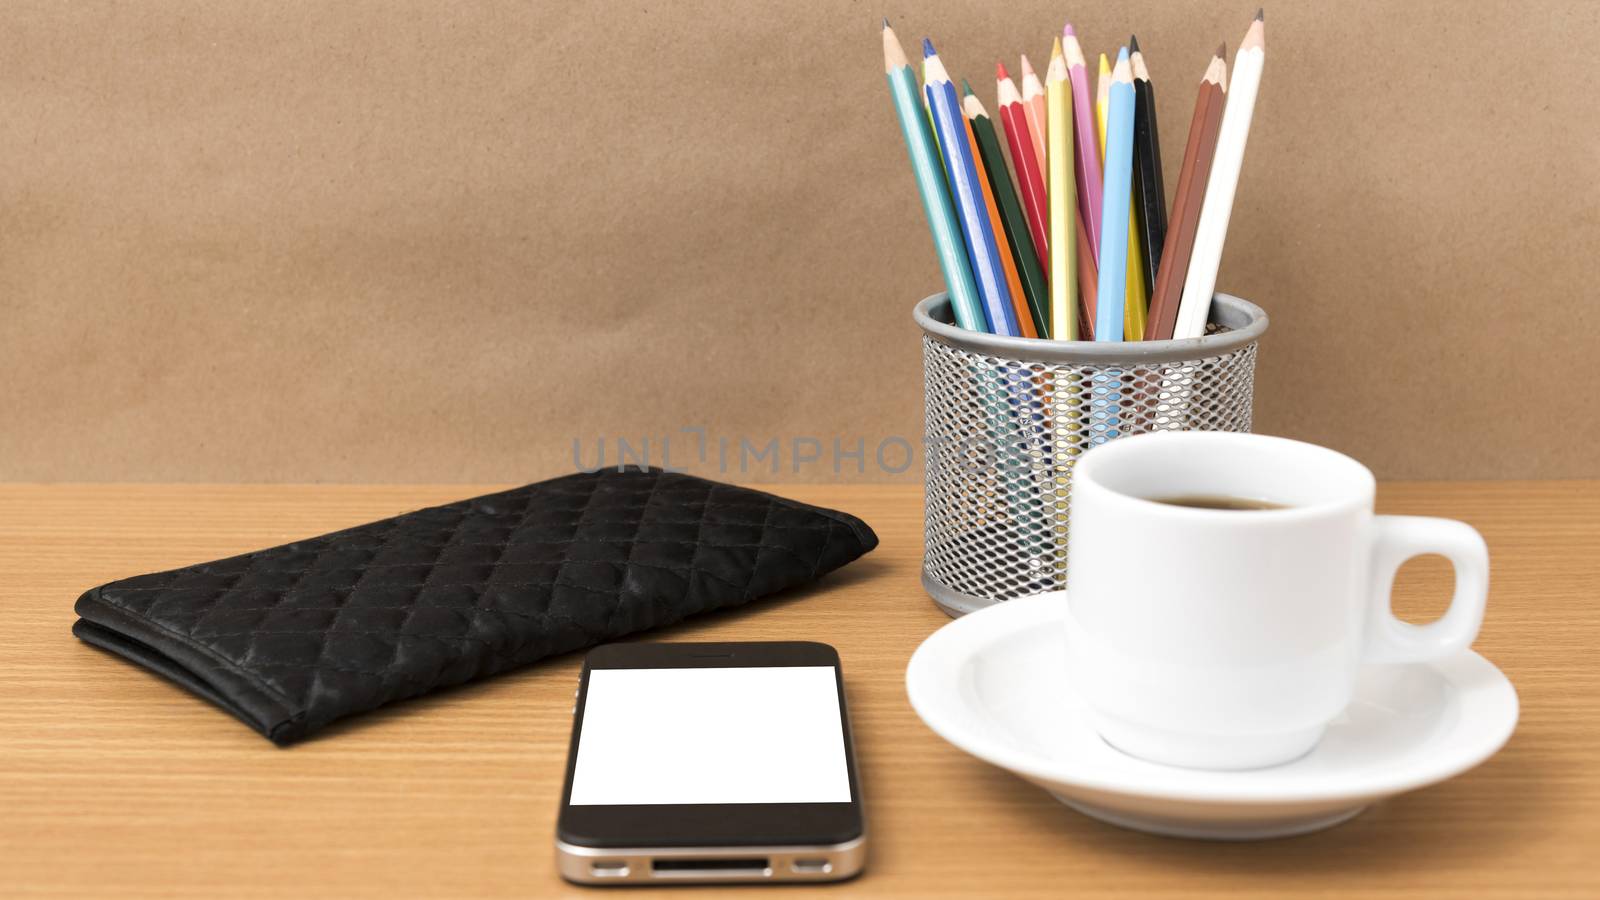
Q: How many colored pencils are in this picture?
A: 14